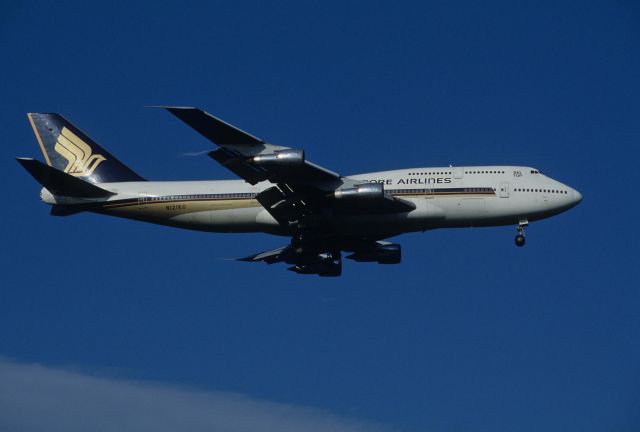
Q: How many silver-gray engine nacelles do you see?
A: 2